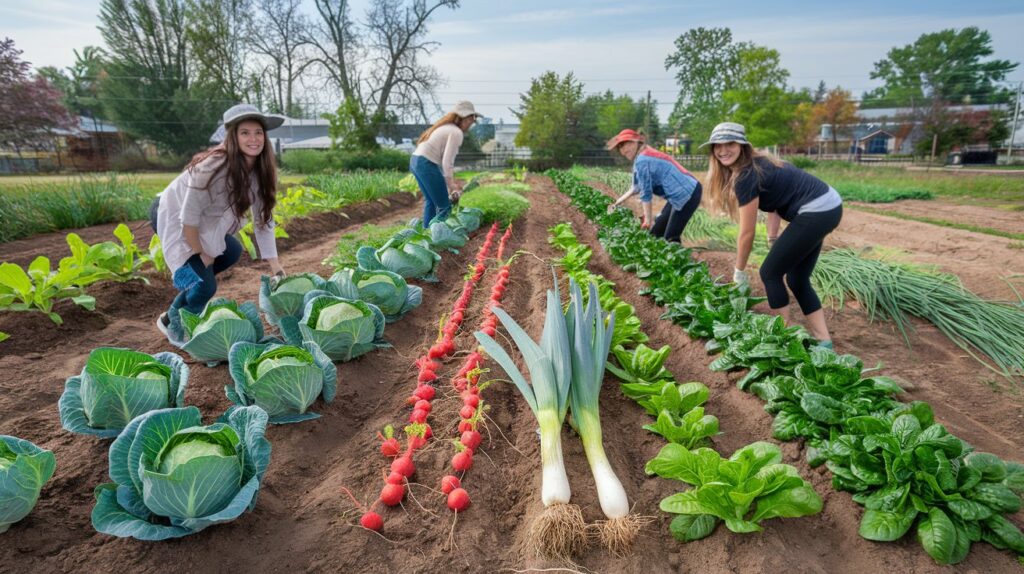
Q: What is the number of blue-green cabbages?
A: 11